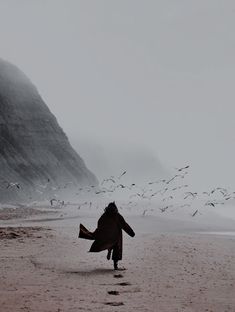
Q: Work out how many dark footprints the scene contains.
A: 4